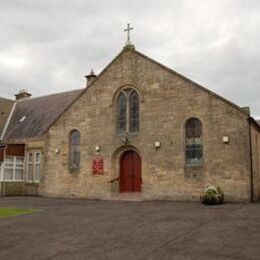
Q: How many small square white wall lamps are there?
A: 4